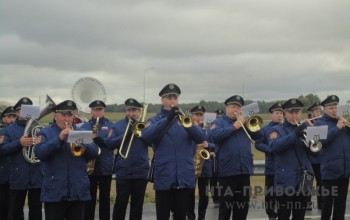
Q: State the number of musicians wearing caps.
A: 13